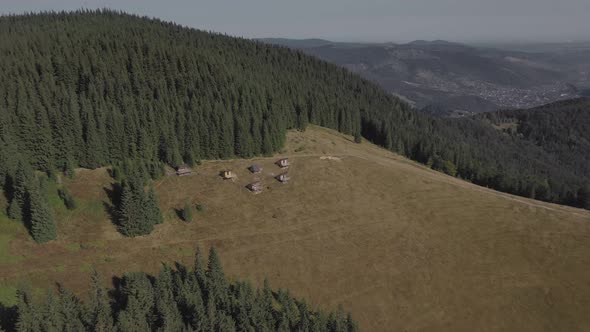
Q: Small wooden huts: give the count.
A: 6